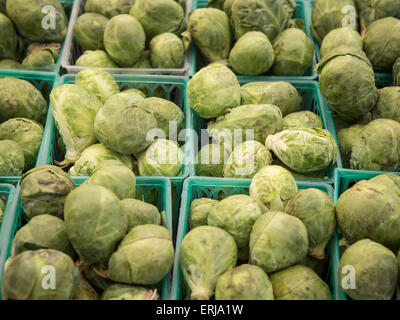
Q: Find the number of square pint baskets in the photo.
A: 12